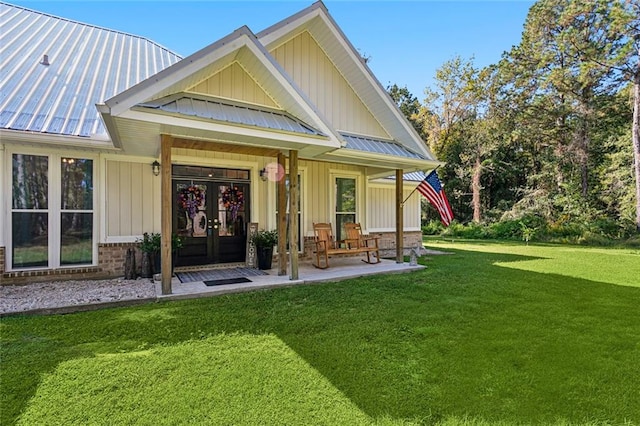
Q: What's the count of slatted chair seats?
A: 2